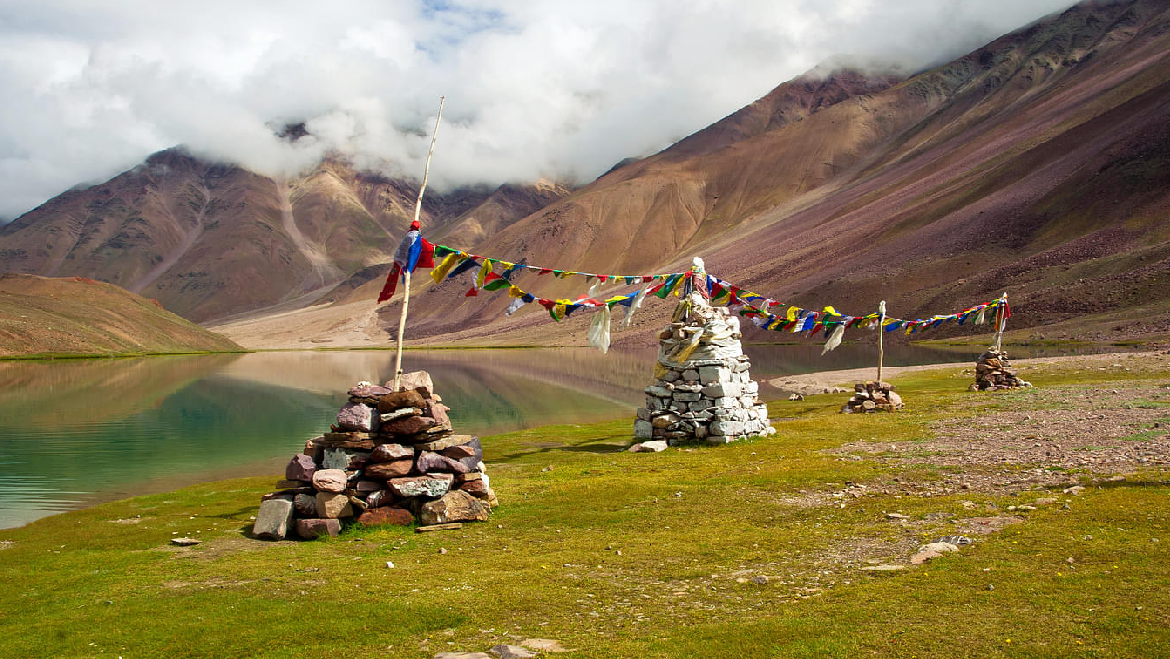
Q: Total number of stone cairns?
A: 4